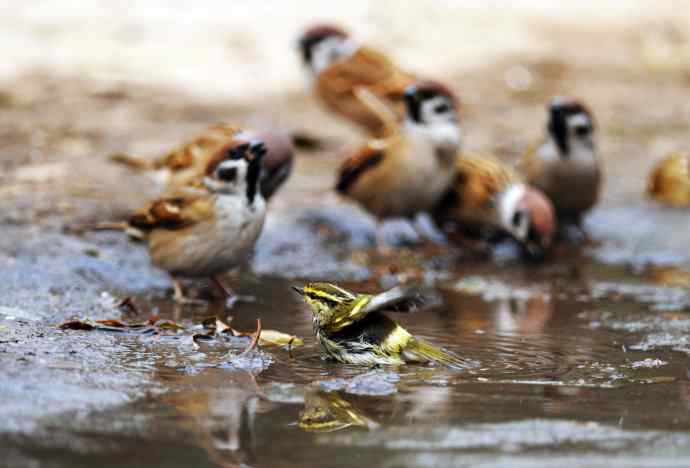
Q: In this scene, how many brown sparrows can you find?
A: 6